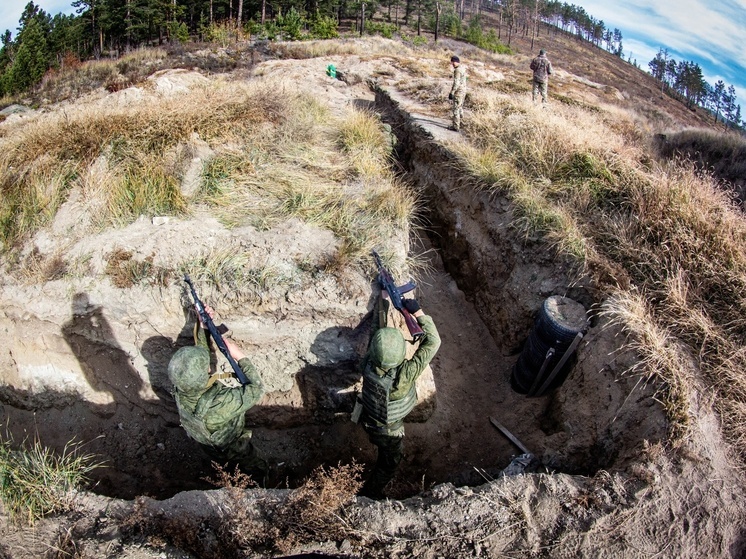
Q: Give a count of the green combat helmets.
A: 2